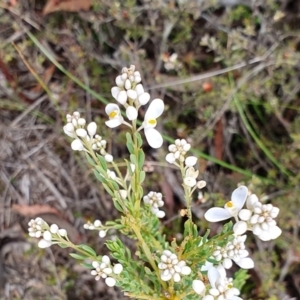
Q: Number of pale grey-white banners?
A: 0